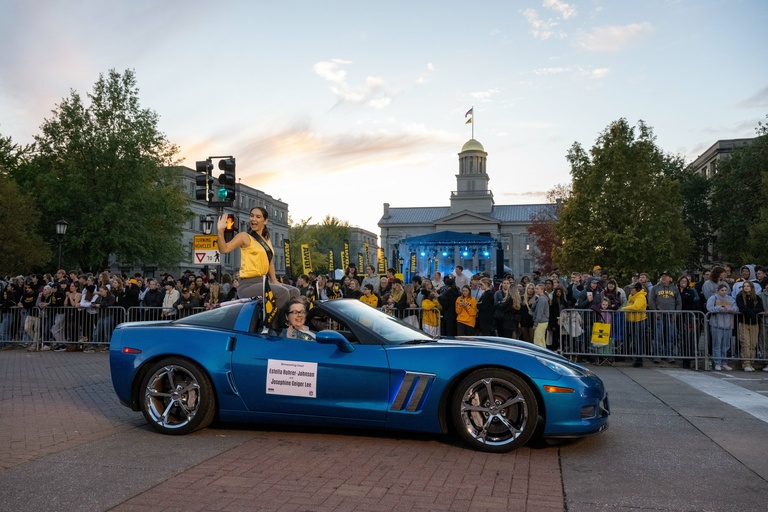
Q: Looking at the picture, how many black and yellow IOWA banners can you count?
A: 13